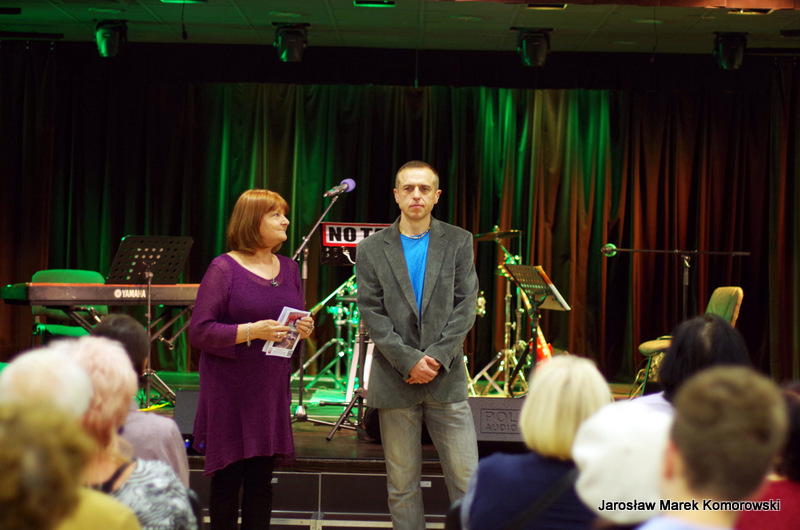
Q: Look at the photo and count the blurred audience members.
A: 9